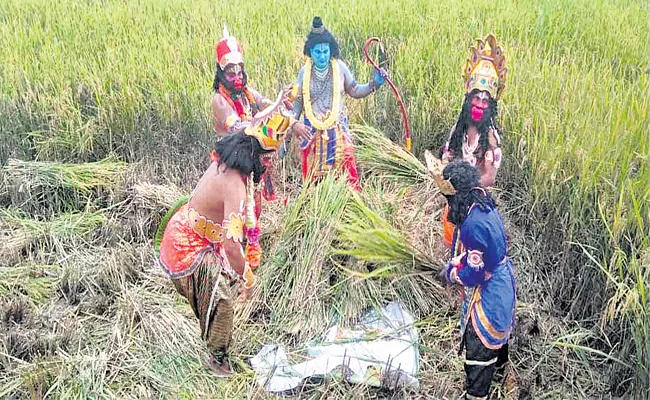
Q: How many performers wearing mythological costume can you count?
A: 5